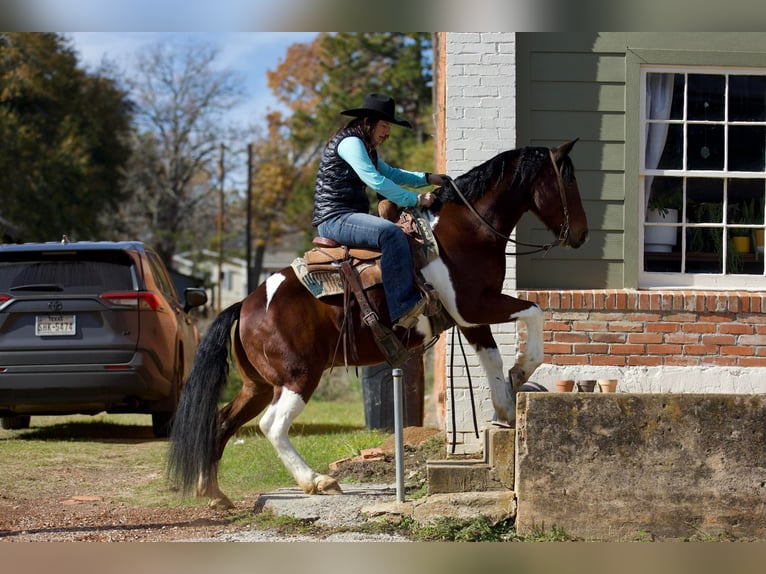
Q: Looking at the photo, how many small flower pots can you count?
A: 3